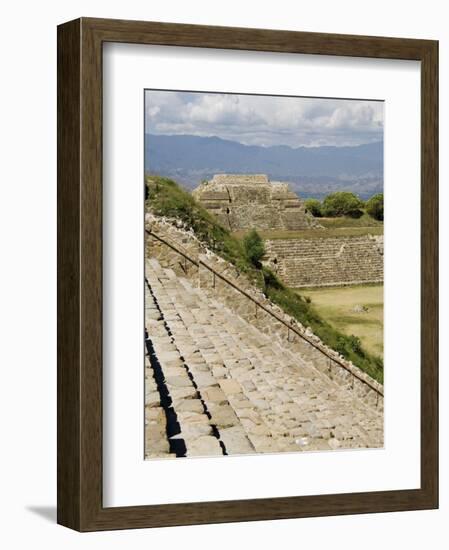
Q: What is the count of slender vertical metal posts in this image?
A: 7